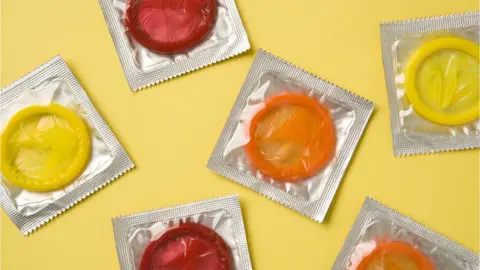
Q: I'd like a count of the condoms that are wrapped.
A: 6